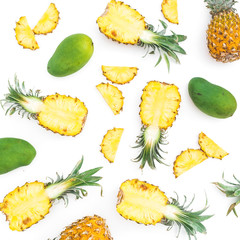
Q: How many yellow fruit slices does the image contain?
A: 8